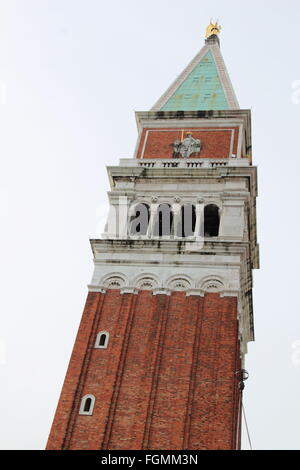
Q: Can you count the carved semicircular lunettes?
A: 4